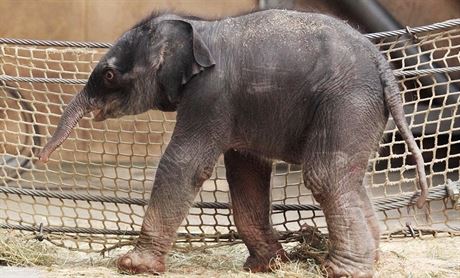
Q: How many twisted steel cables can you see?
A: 4